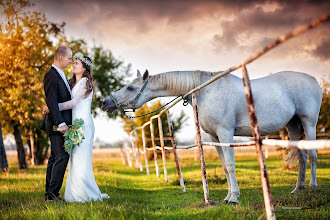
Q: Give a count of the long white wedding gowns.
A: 1